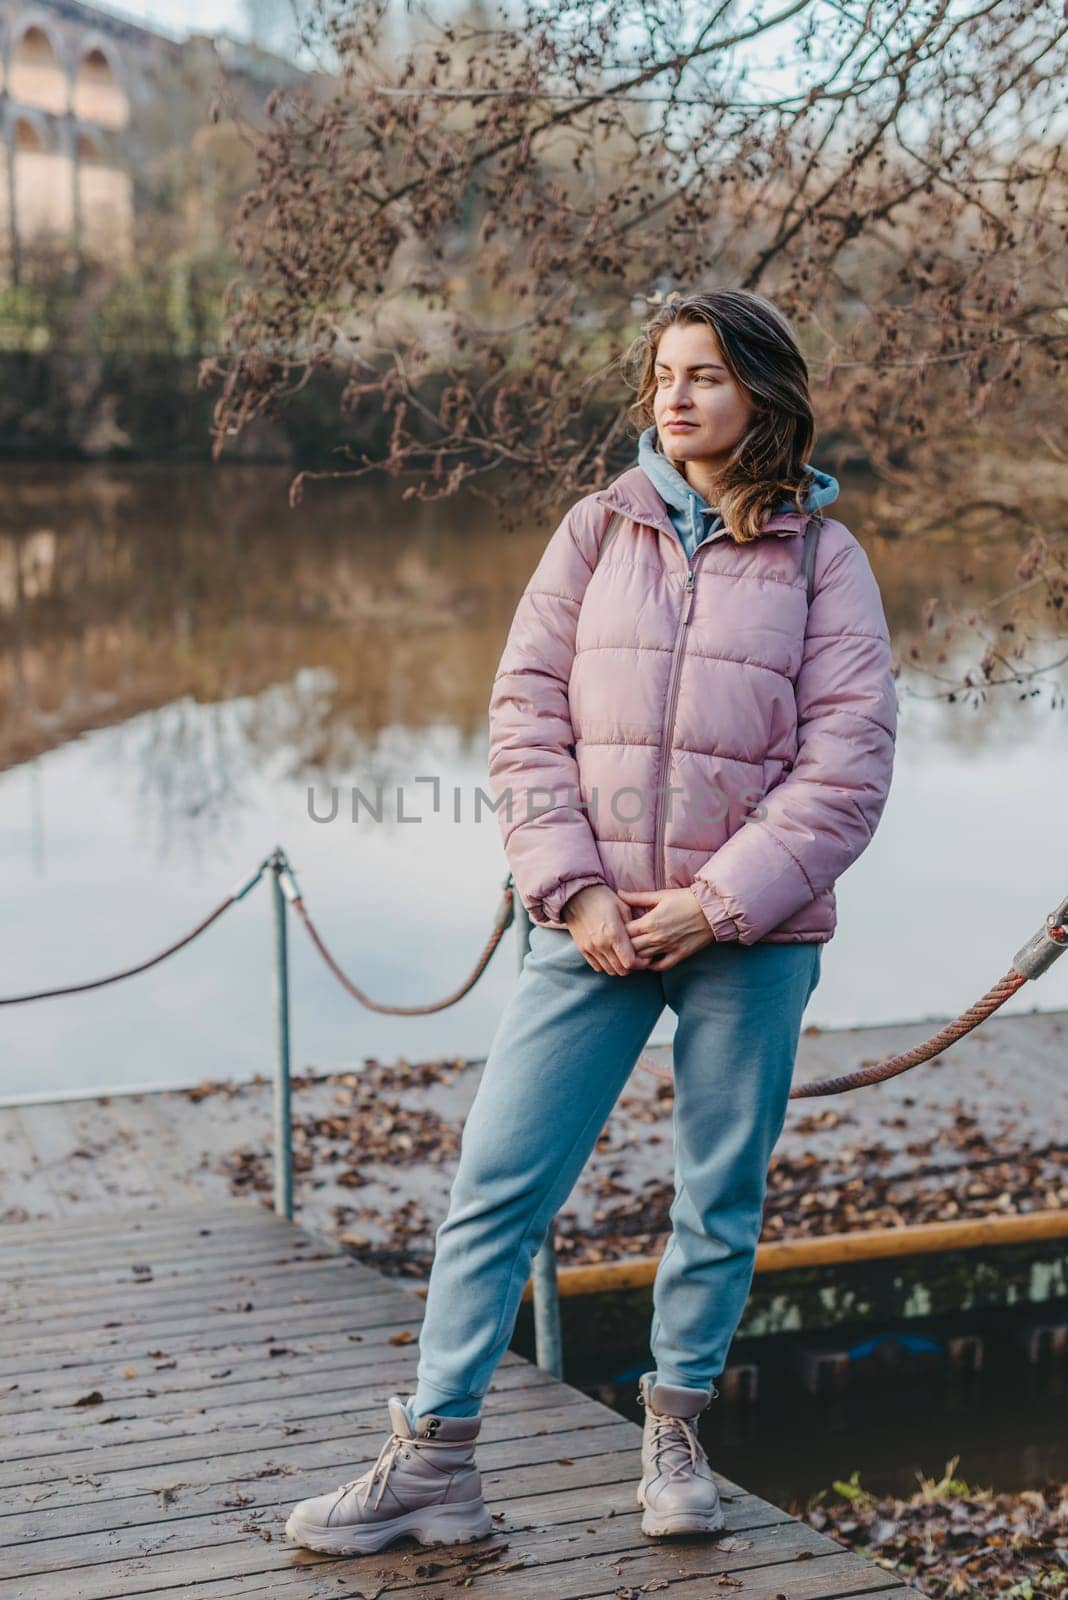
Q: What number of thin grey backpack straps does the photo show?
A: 2